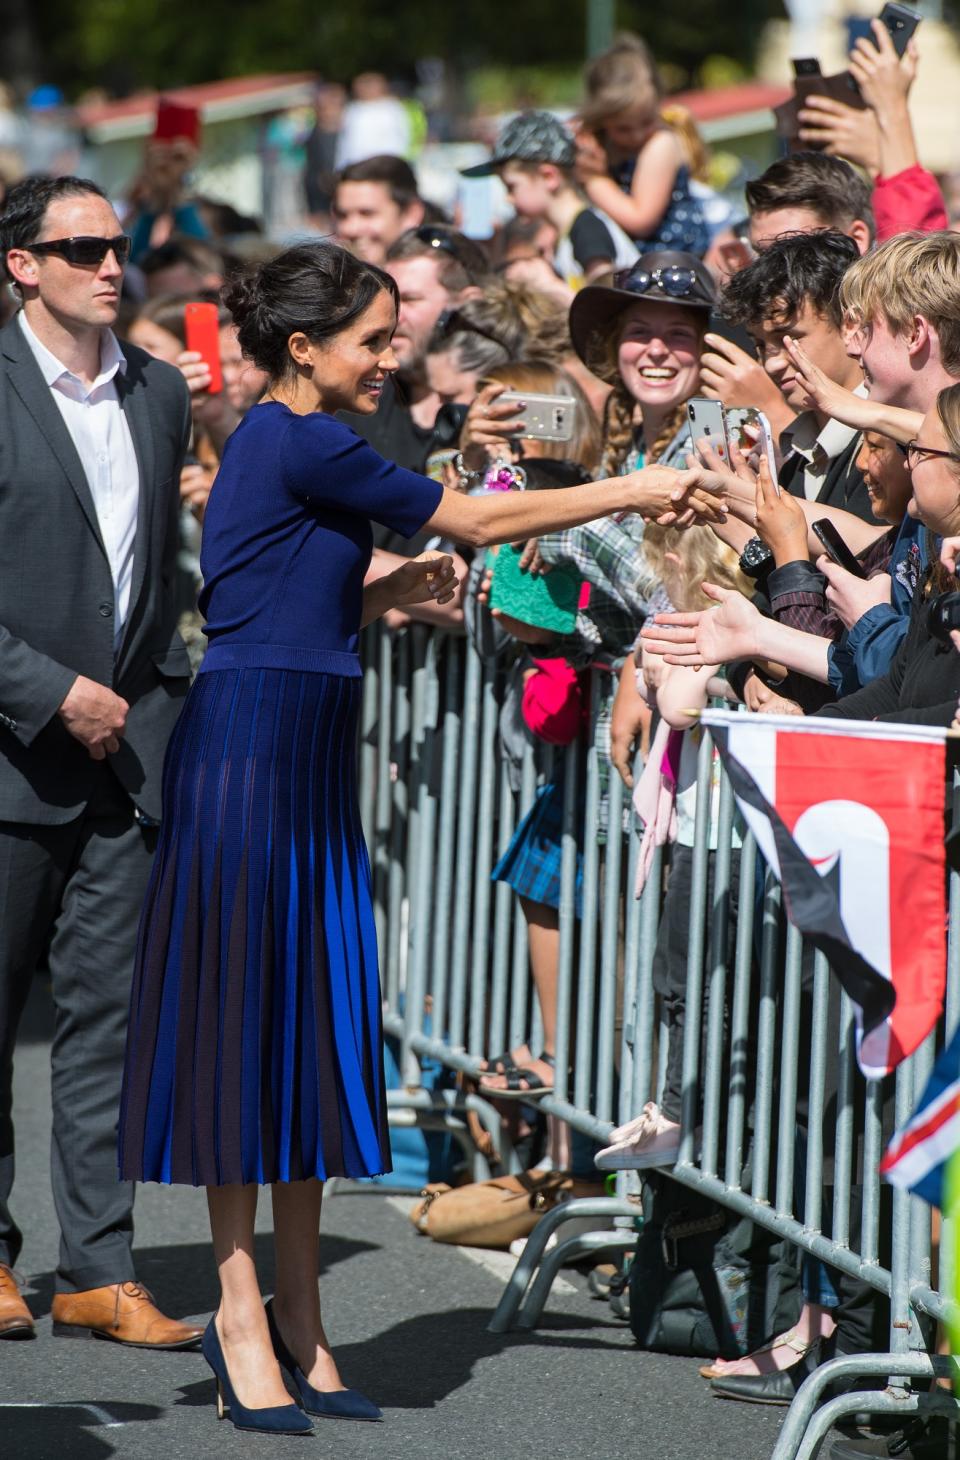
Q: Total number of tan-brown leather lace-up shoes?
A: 2